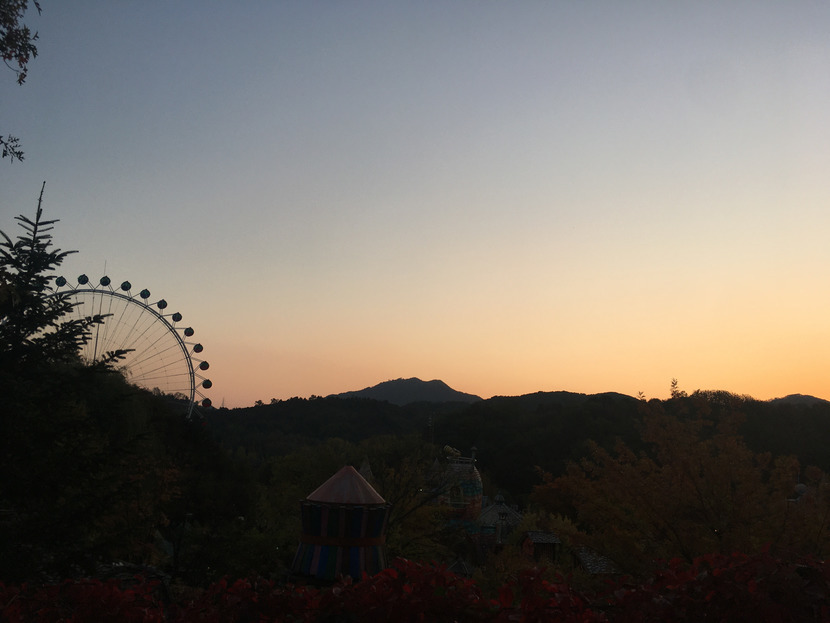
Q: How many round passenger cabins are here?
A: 12